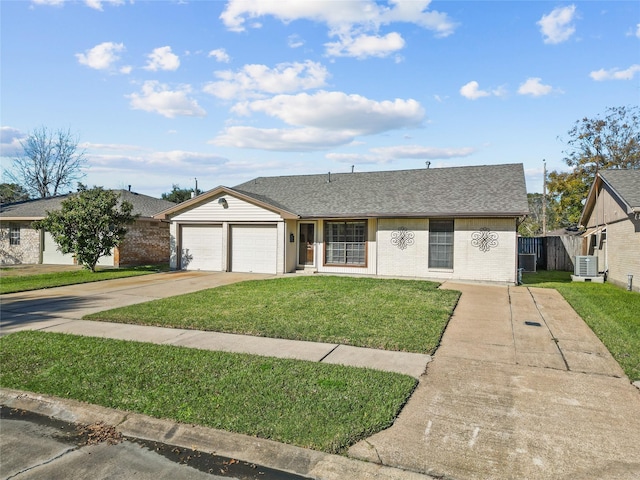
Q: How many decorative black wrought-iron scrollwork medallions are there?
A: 2